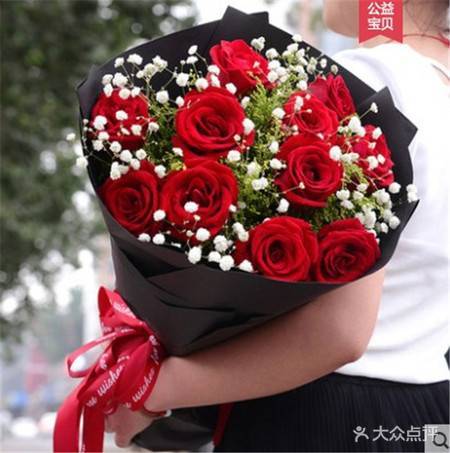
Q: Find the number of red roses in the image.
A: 11